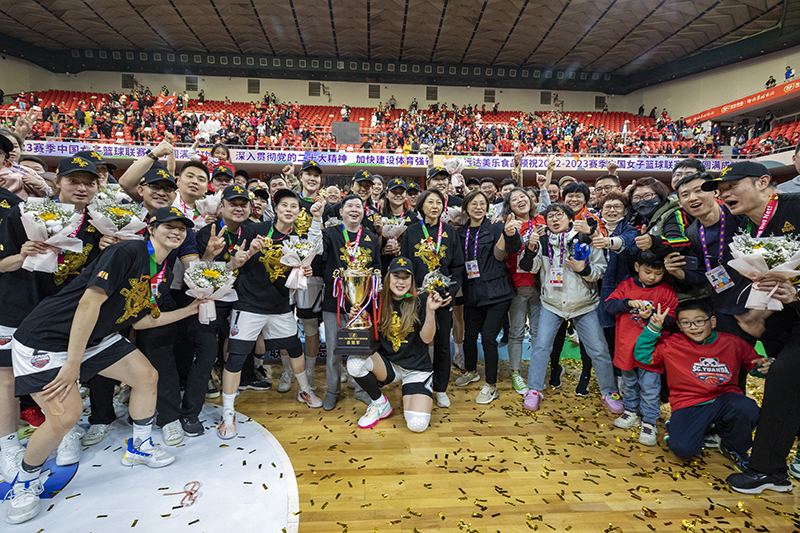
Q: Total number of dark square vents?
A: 9